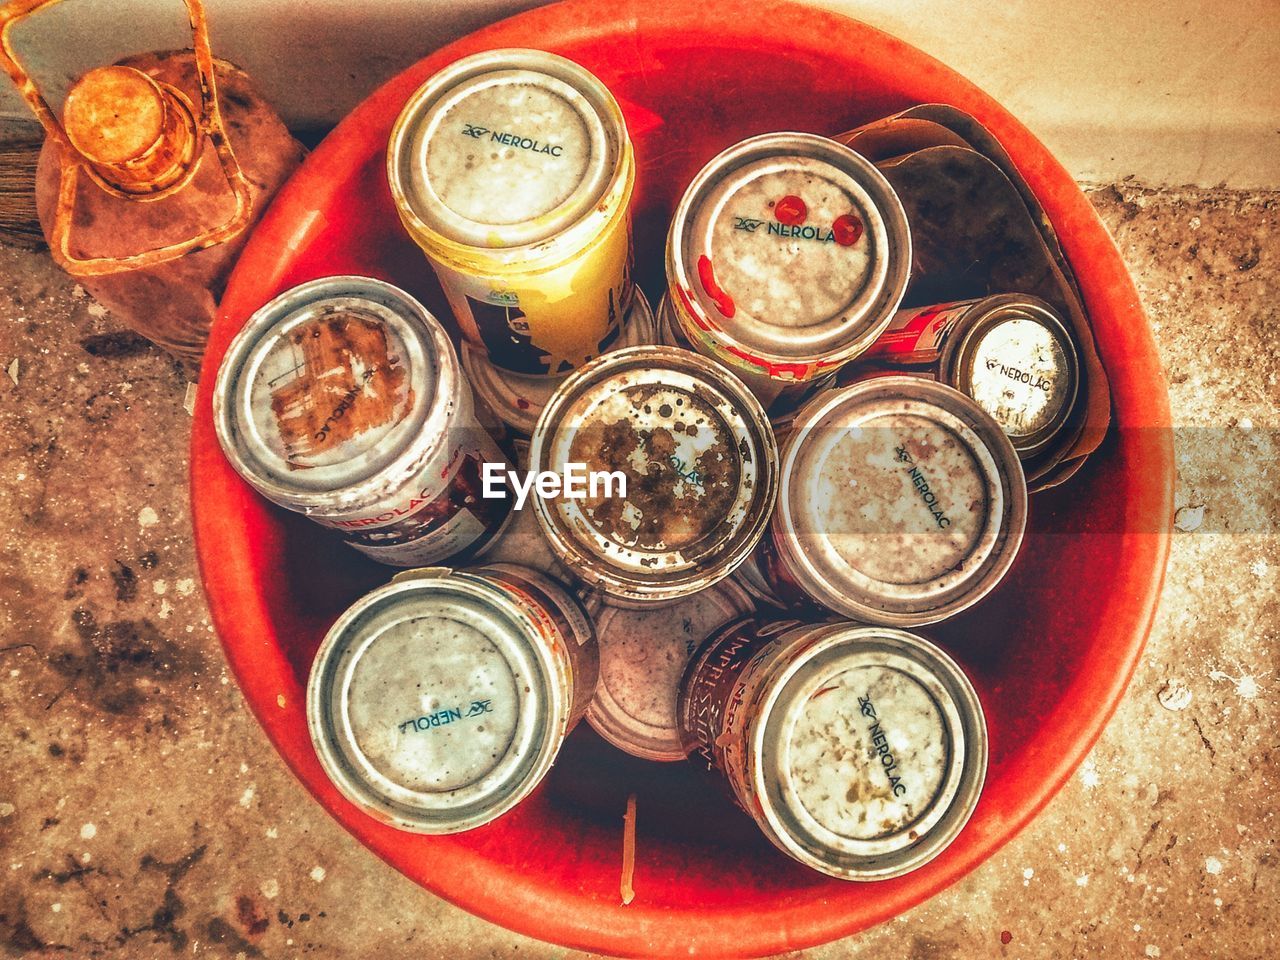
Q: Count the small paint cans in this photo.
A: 1